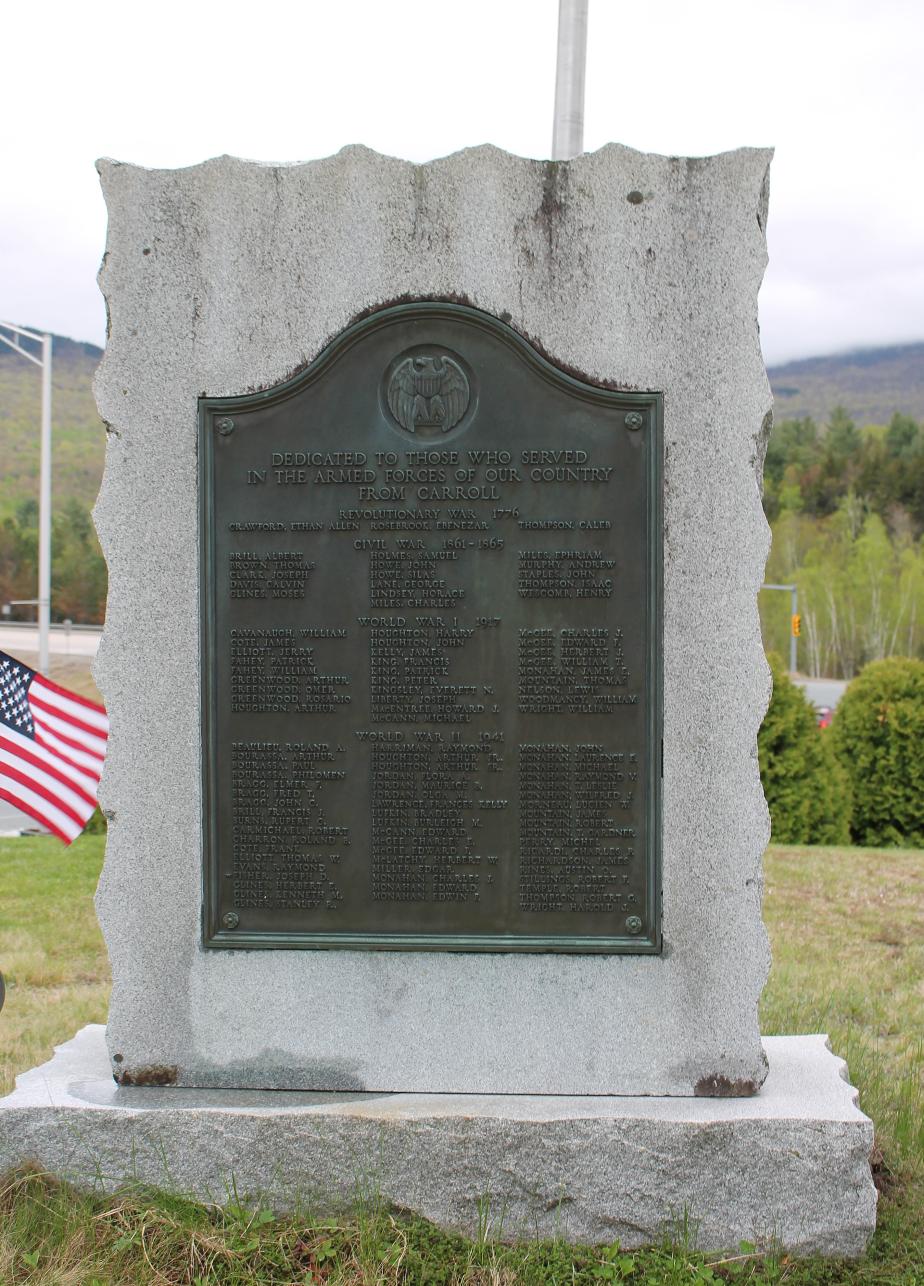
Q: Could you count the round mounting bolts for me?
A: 4